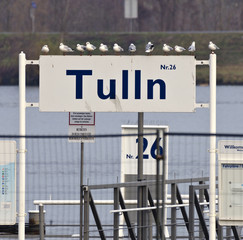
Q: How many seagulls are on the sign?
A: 12